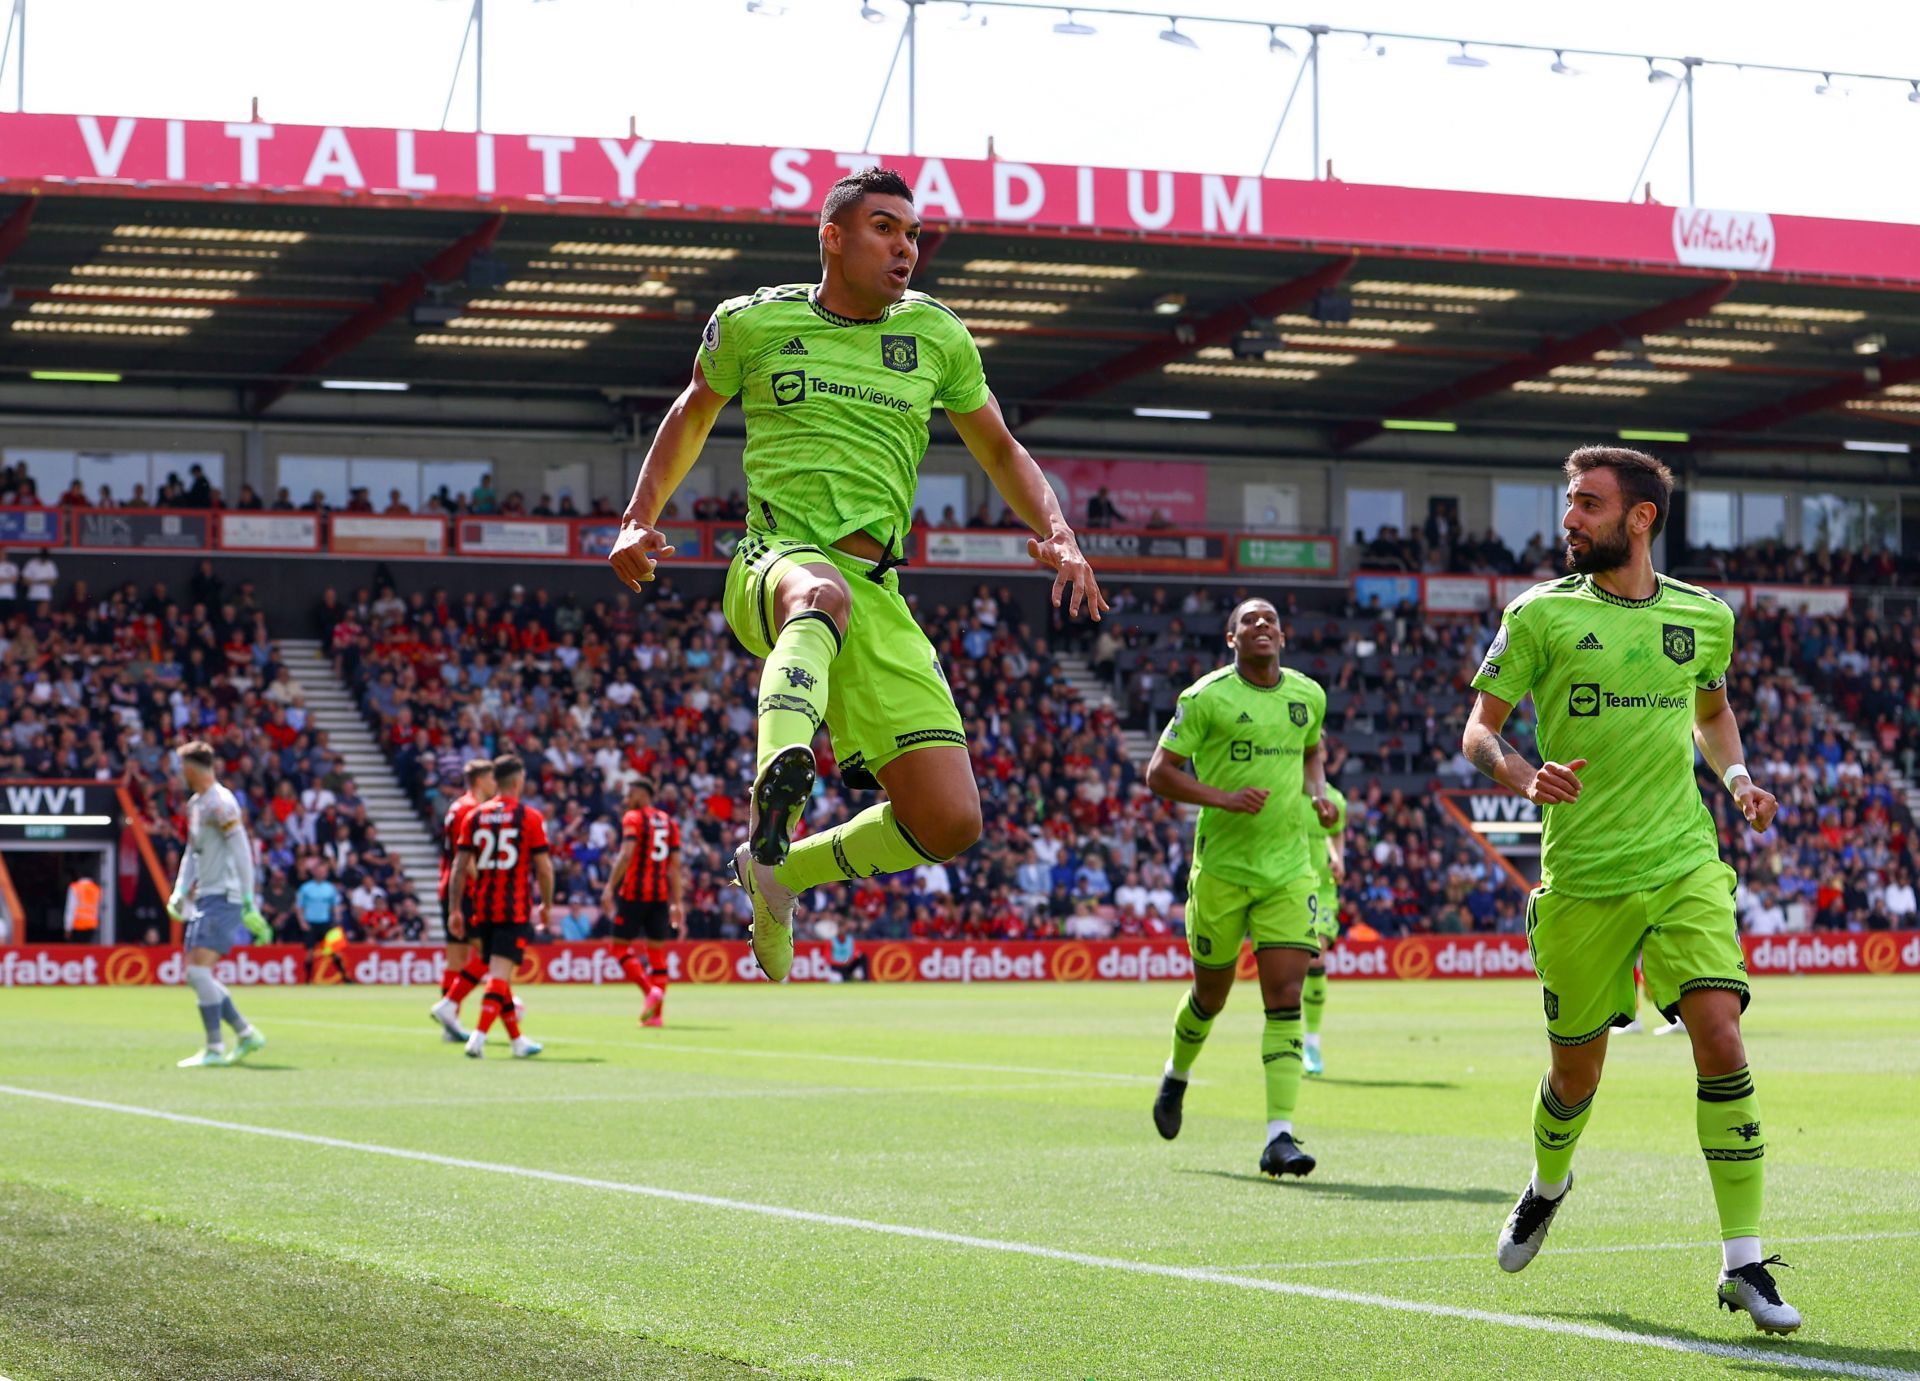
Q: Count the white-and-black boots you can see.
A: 2